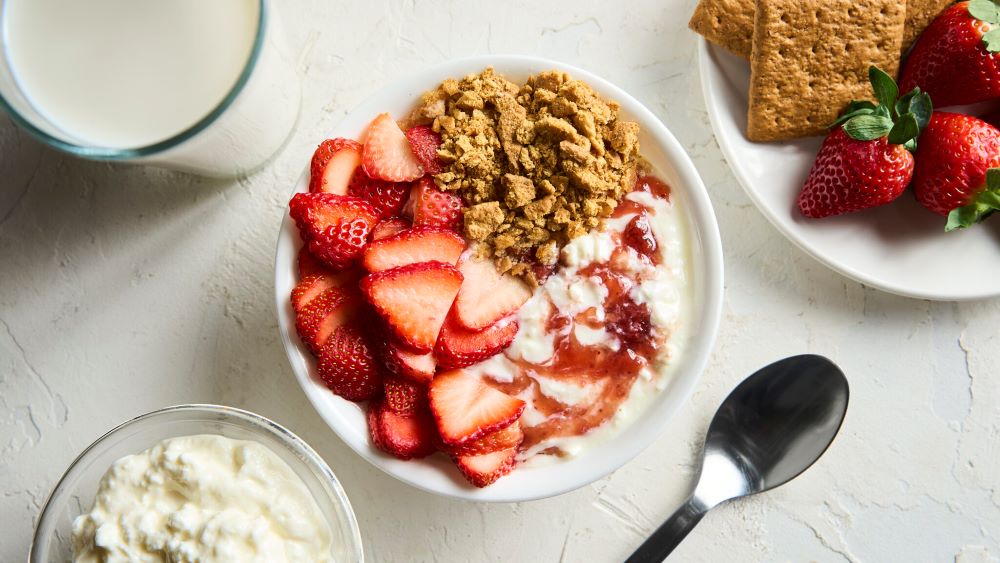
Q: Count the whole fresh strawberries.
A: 3